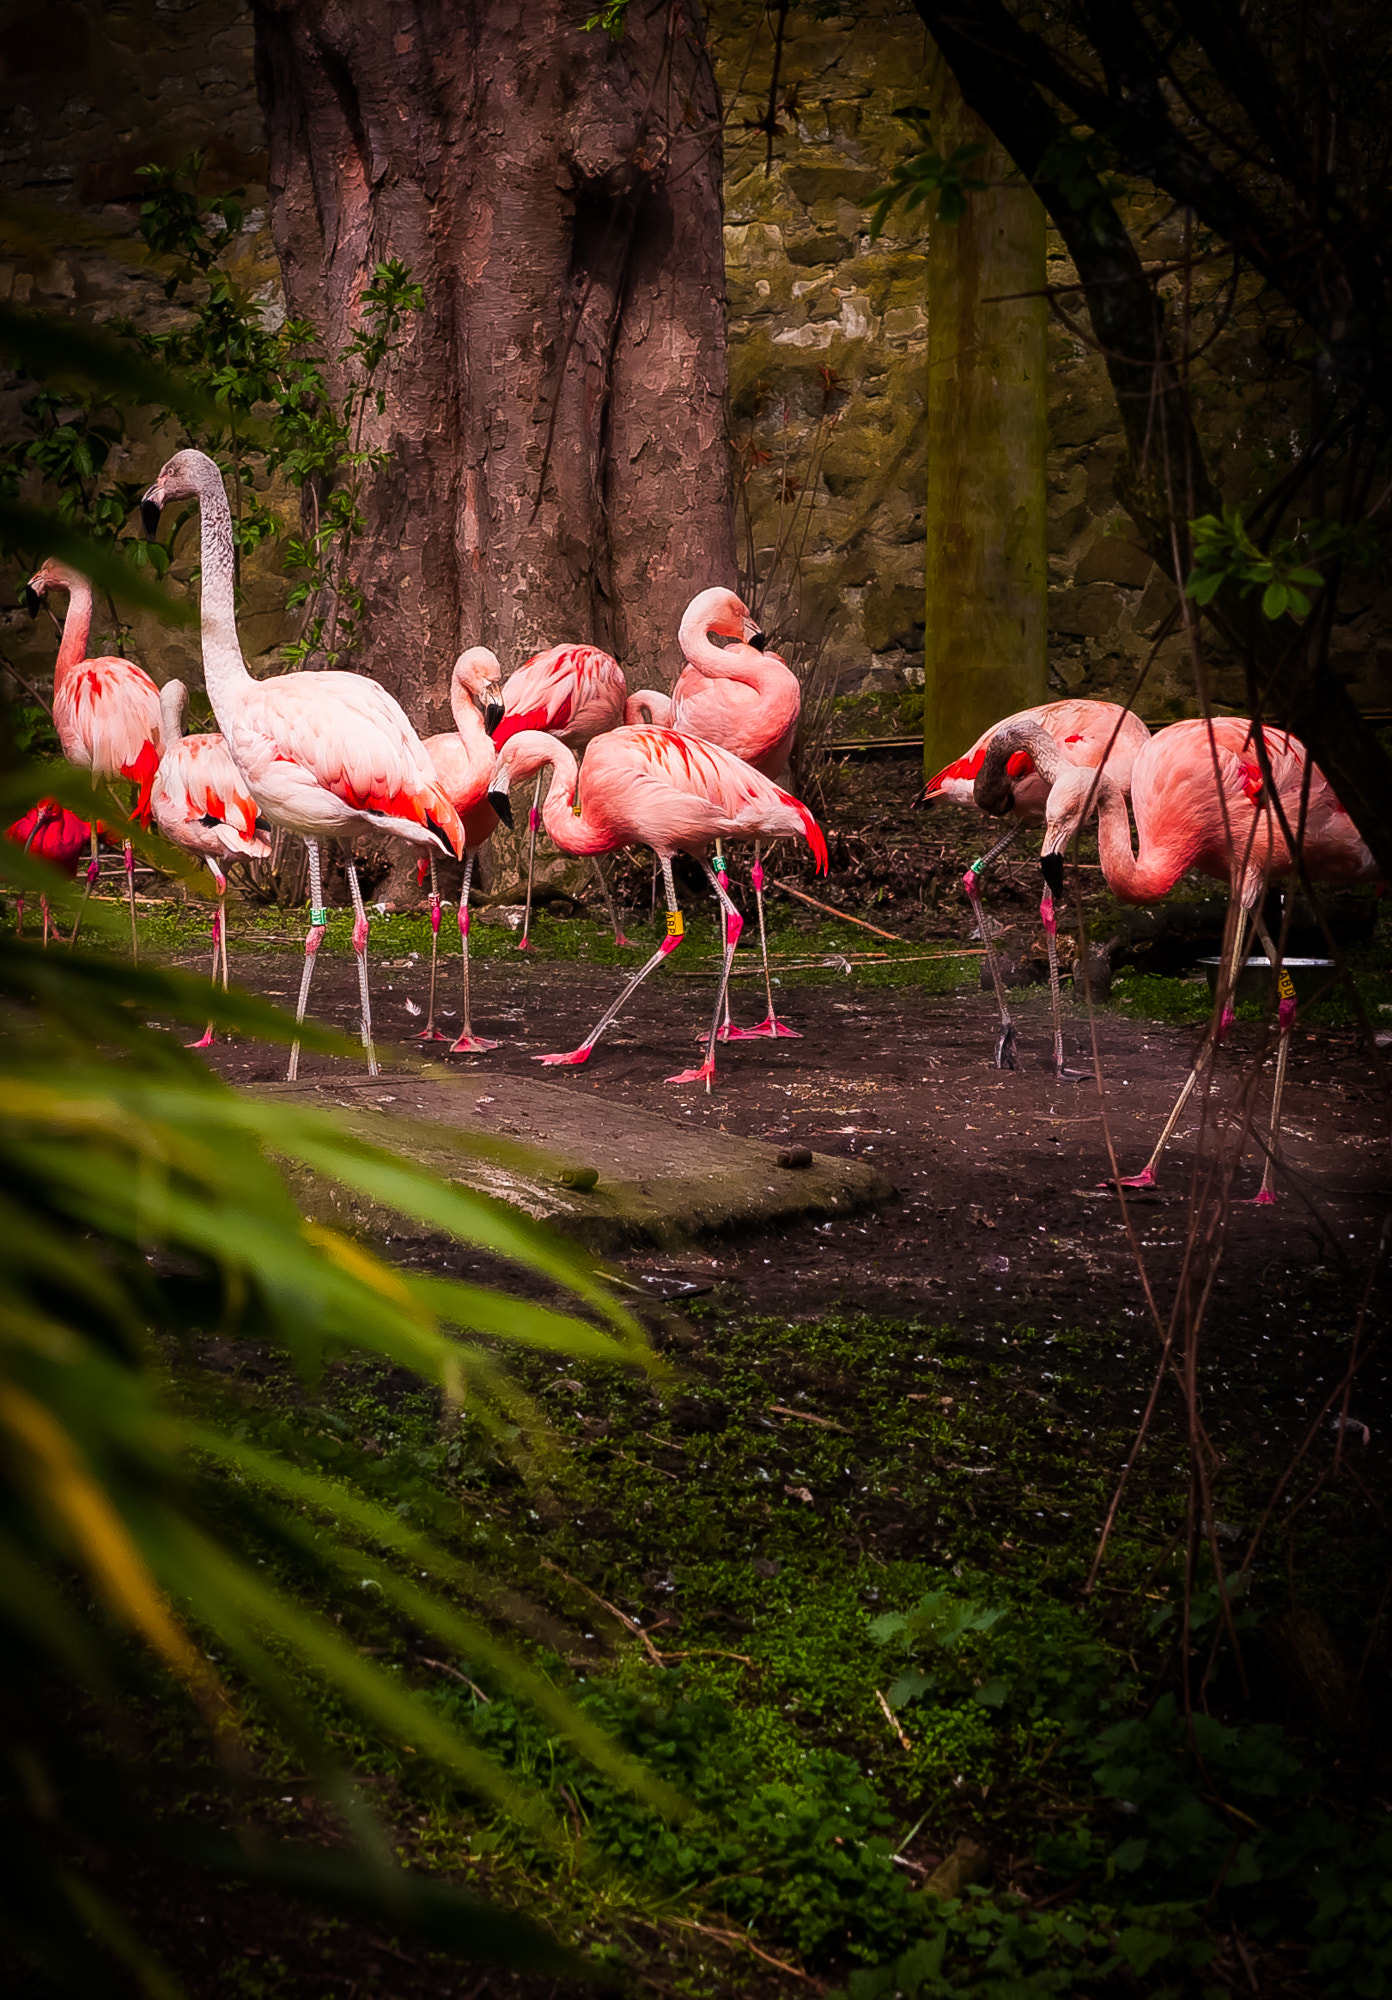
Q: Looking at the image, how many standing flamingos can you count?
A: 9